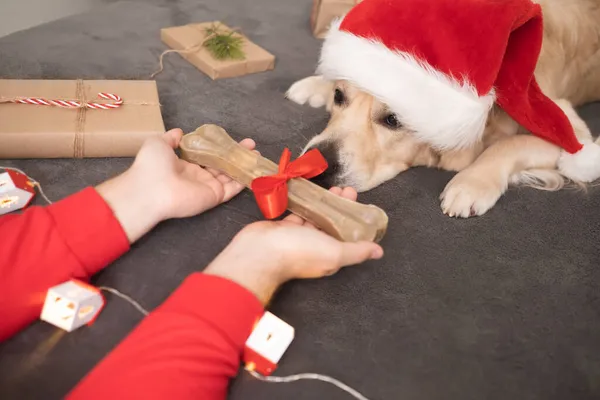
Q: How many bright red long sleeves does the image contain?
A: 2